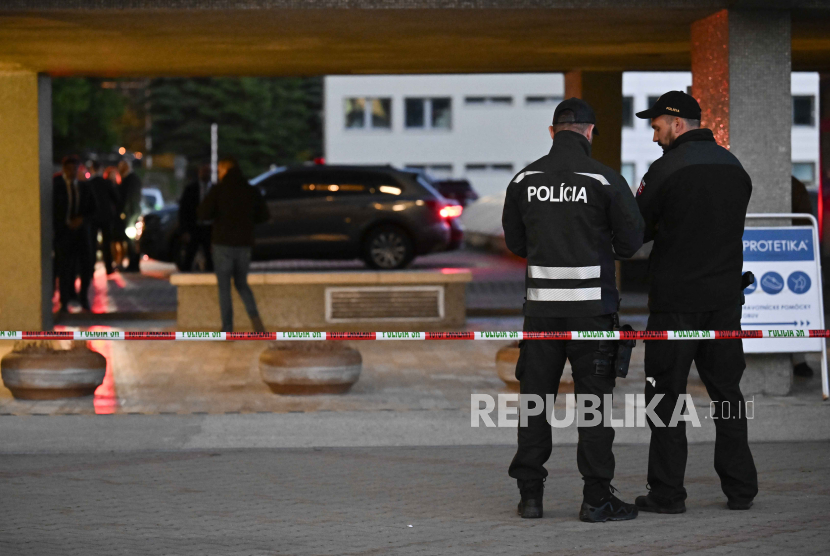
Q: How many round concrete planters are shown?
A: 3